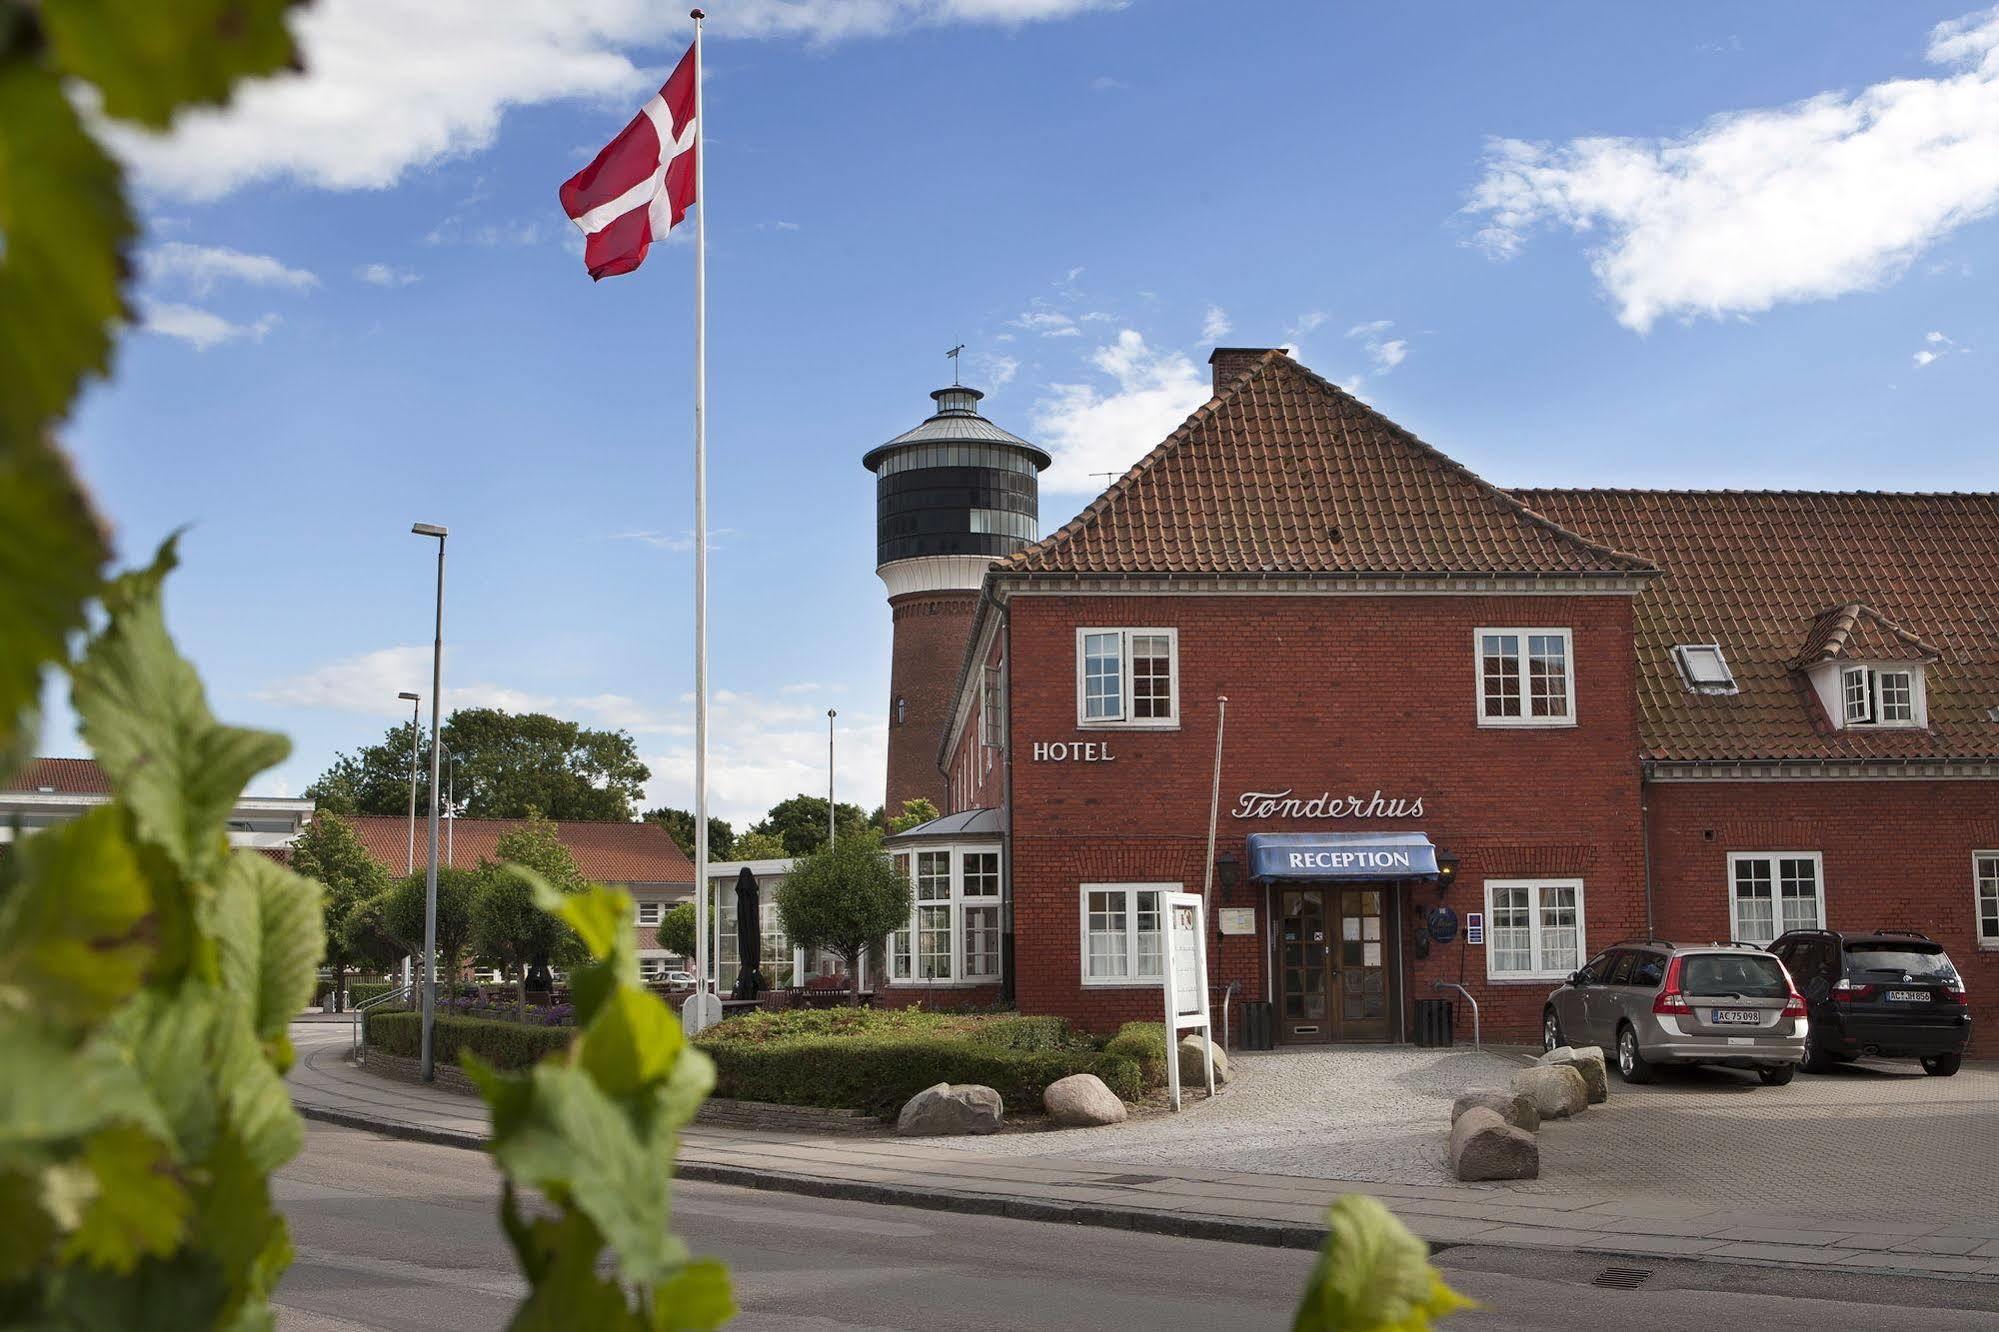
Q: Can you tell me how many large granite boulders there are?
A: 7